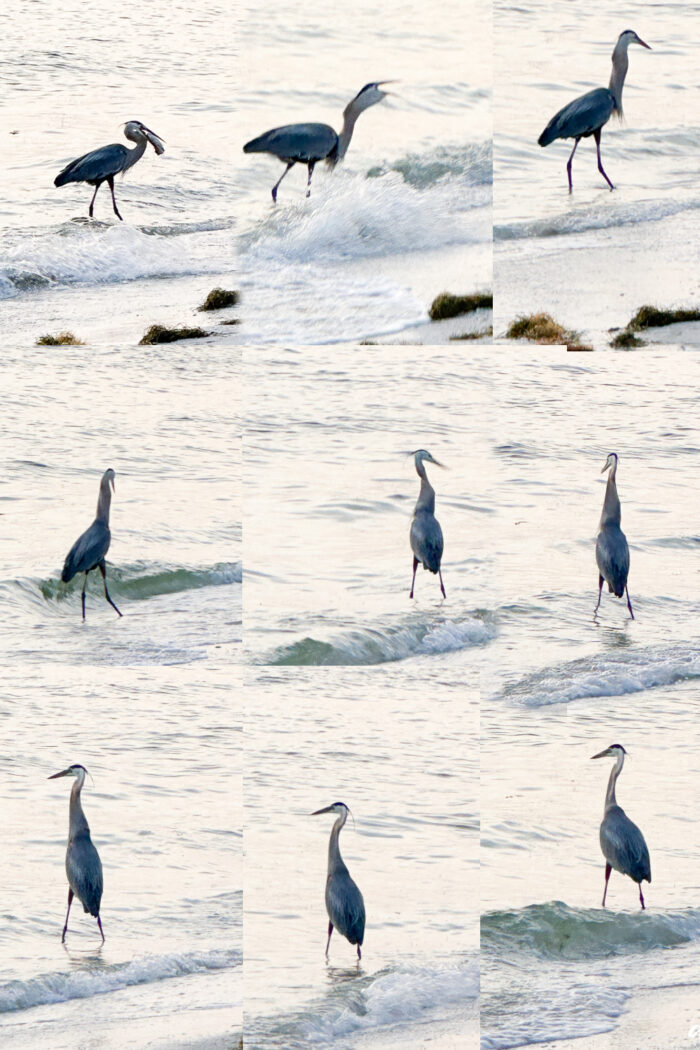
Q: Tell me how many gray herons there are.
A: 9